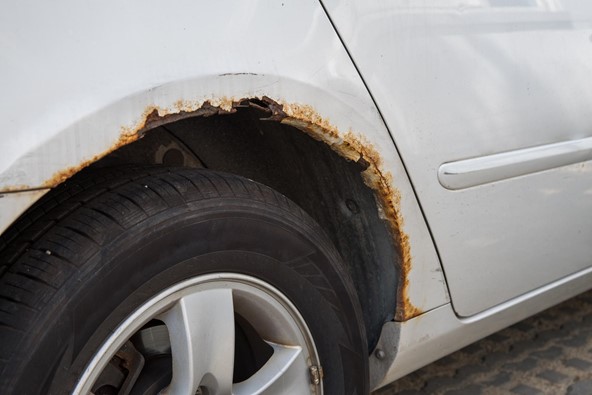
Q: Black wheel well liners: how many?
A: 1